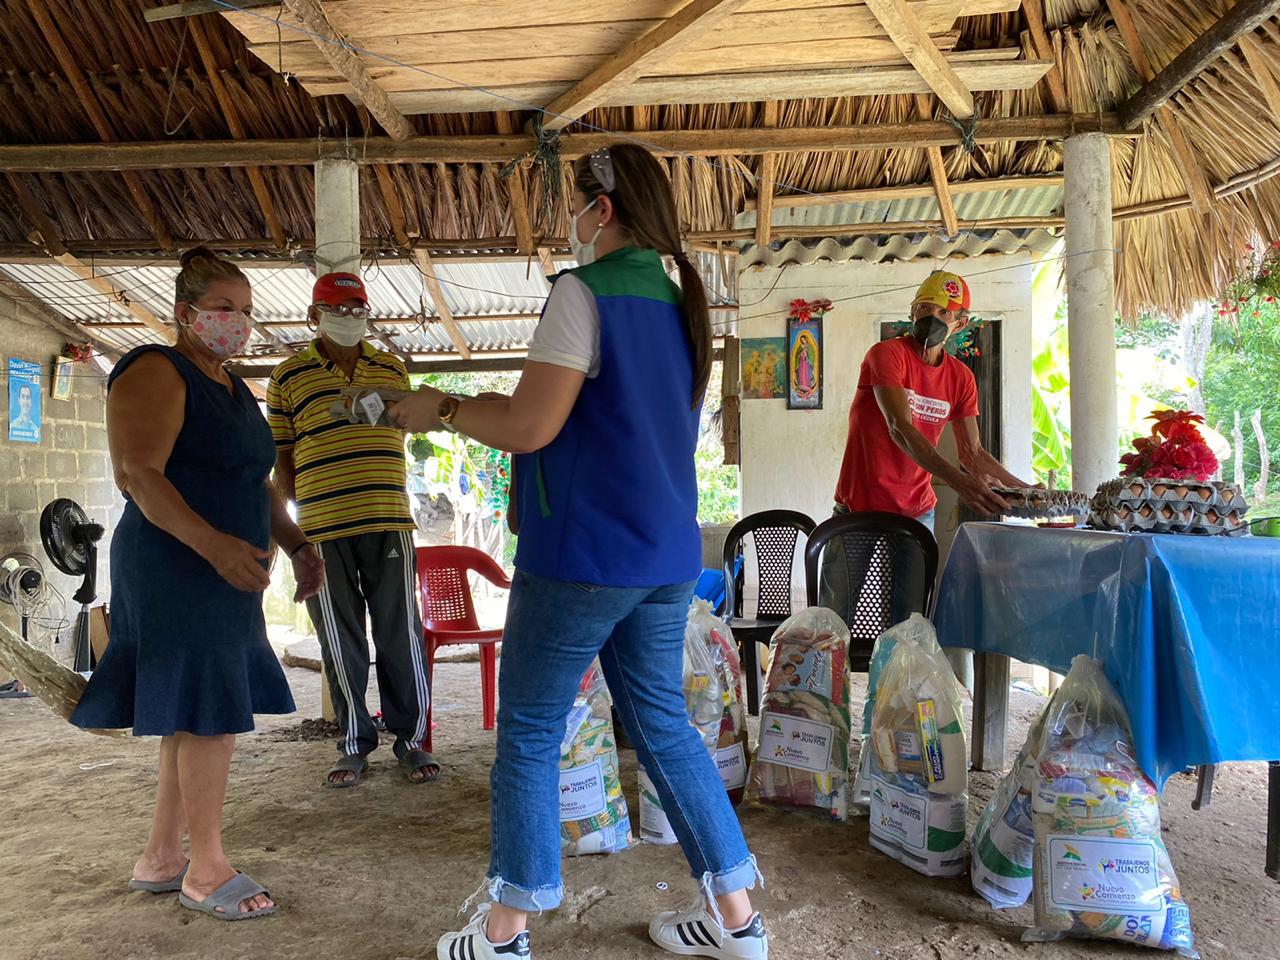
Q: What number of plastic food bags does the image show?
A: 8